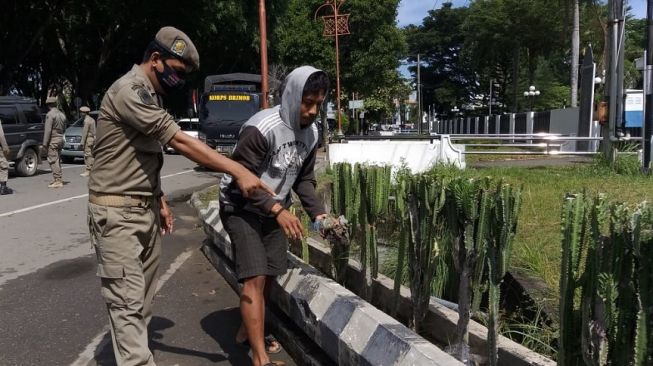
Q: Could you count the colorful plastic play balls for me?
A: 0